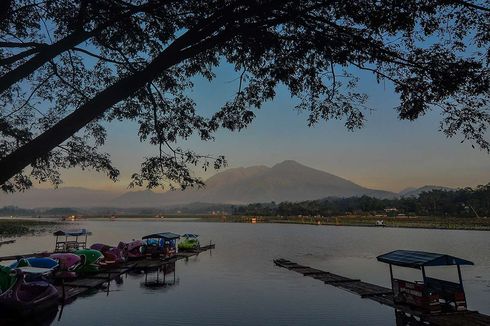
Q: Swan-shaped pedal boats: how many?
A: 0